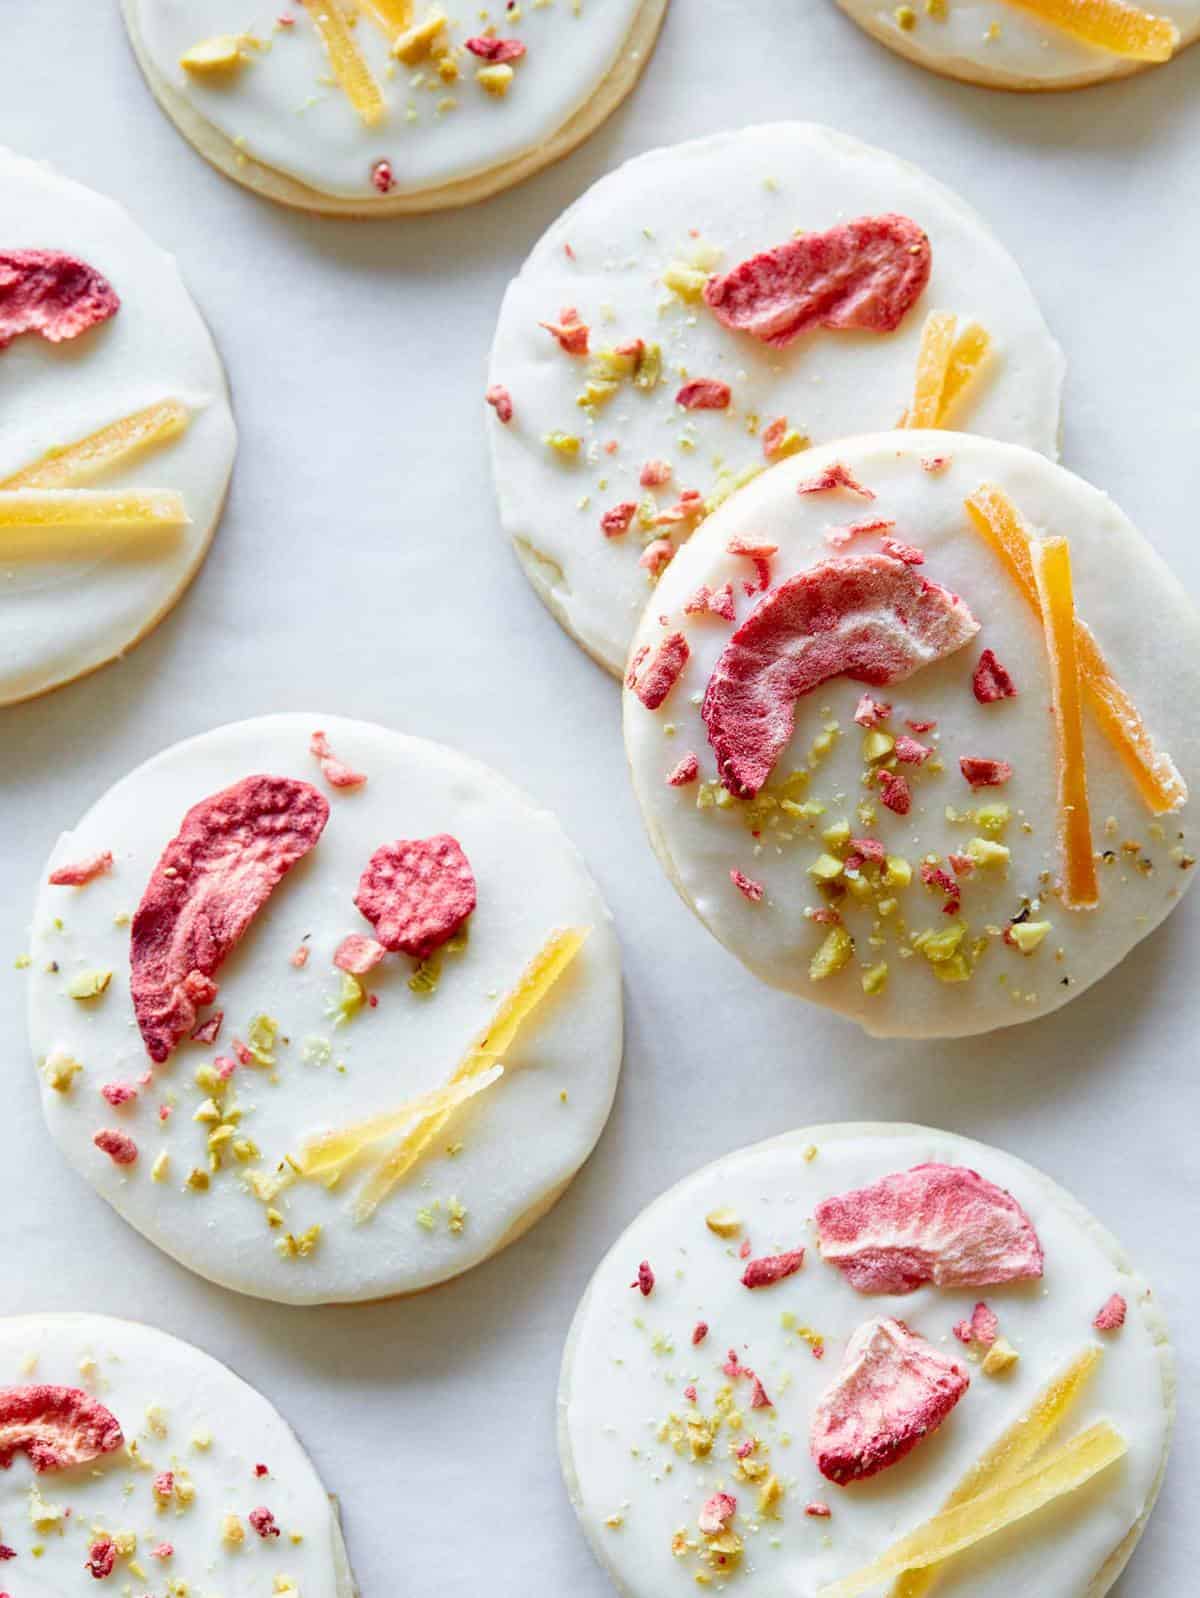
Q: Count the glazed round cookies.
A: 8